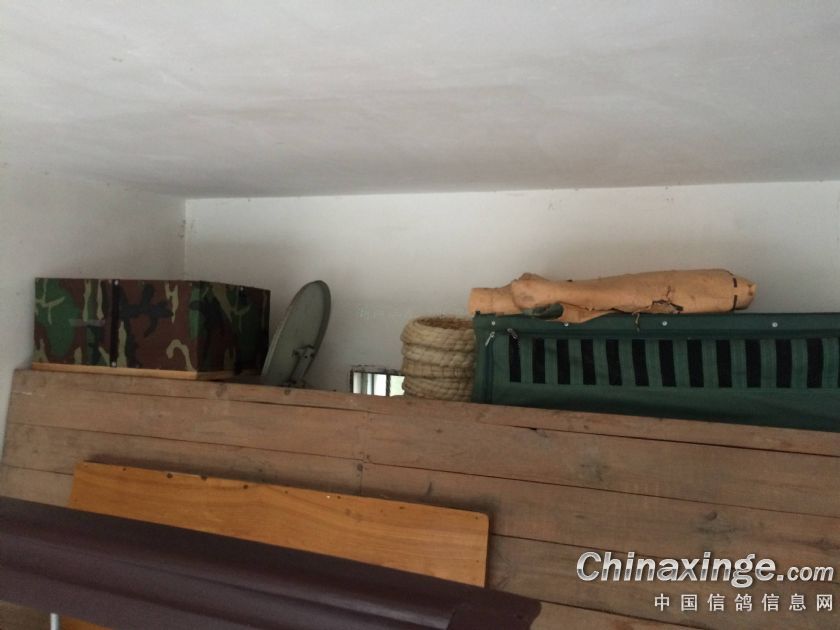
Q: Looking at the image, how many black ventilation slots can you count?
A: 12